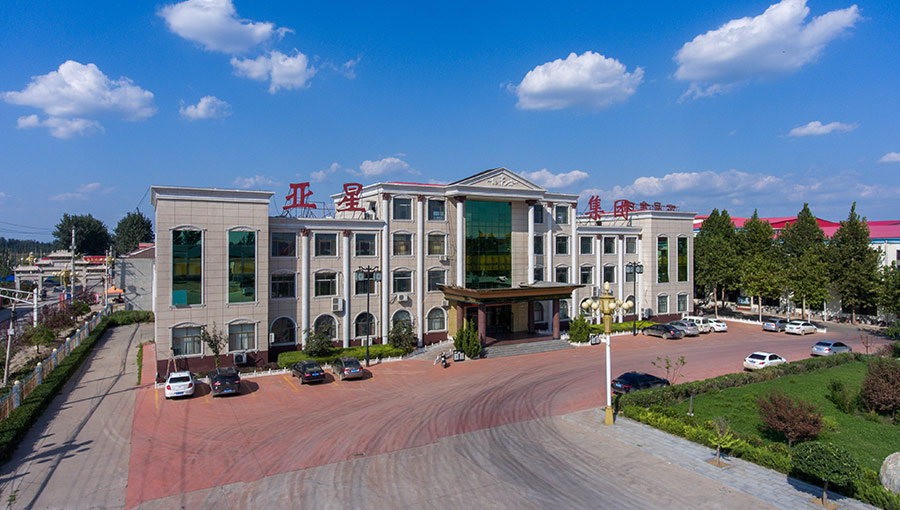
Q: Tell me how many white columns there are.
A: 11